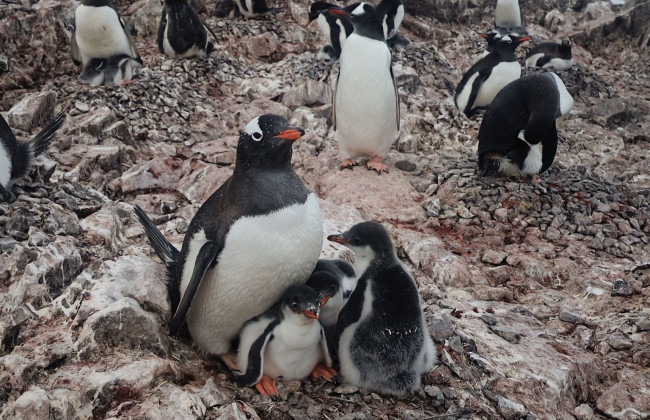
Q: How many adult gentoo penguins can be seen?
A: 13